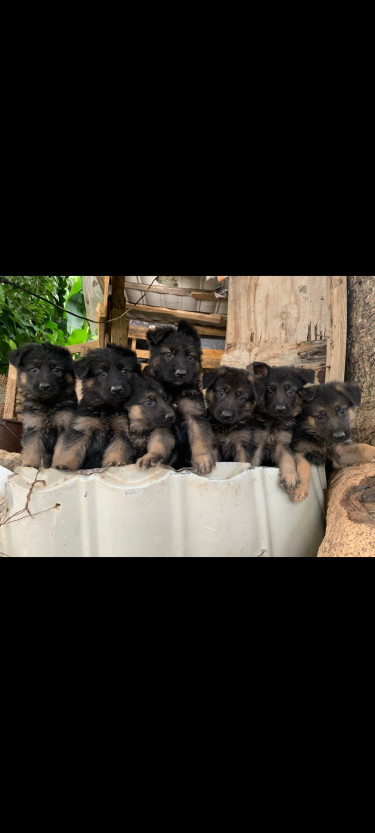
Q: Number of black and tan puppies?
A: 7